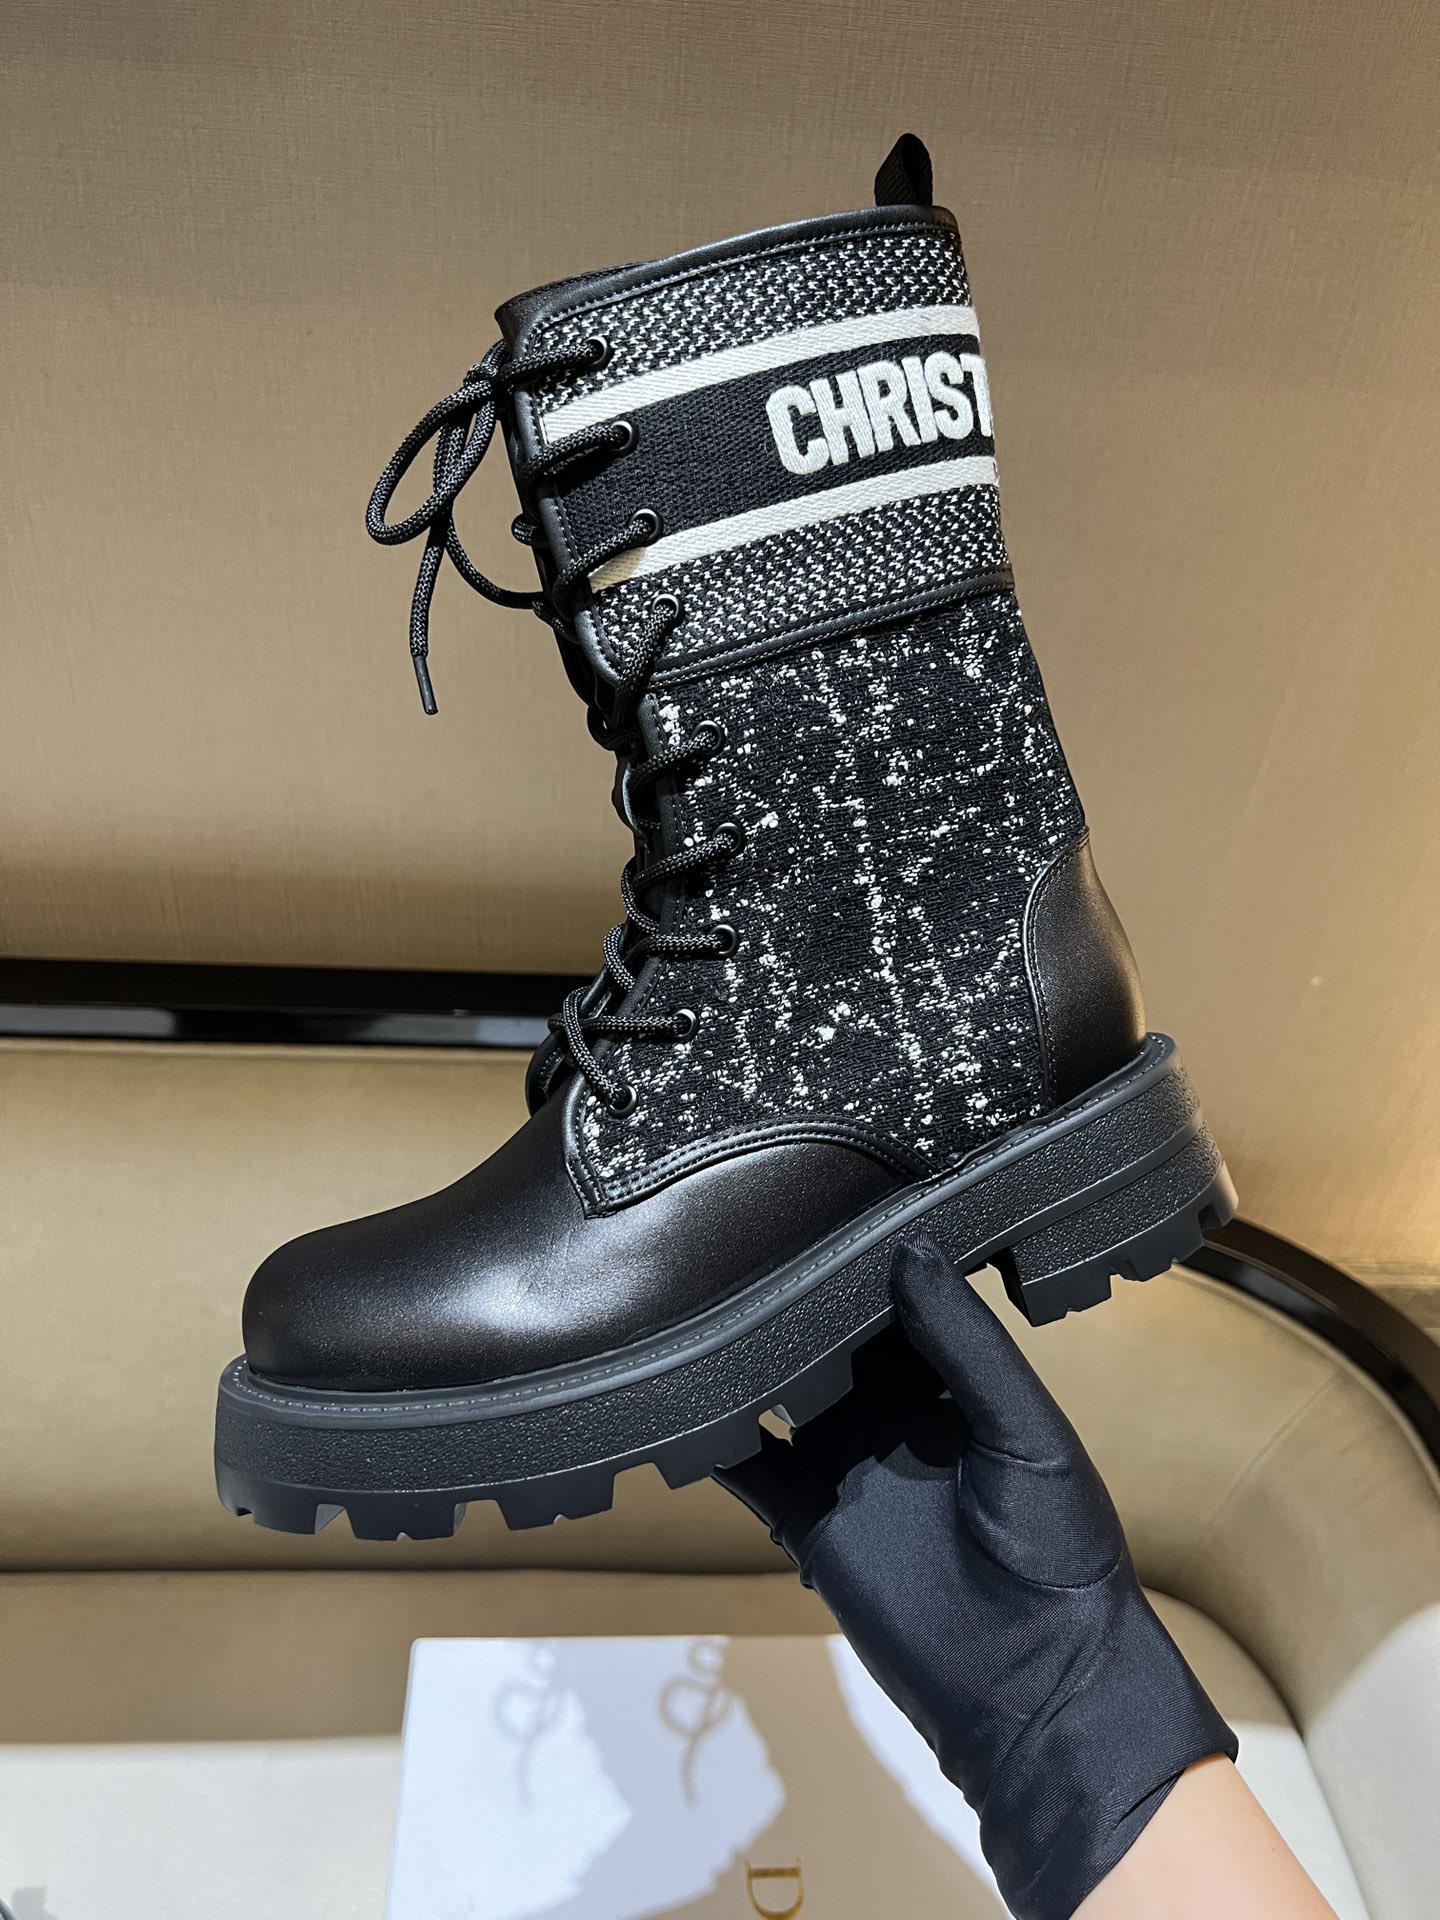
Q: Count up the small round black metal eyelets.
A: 9